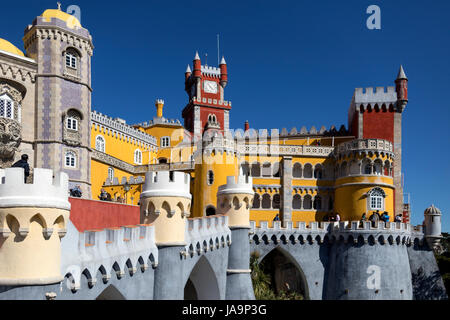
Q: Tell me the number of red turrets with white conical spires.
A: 4